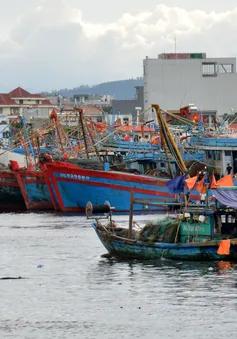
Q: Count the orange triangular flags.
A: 4